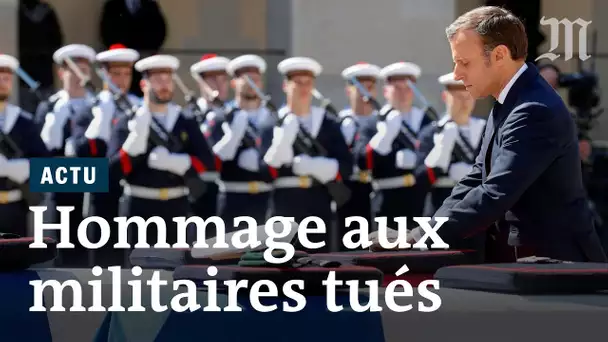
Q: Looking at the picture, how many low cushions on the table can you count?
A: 5